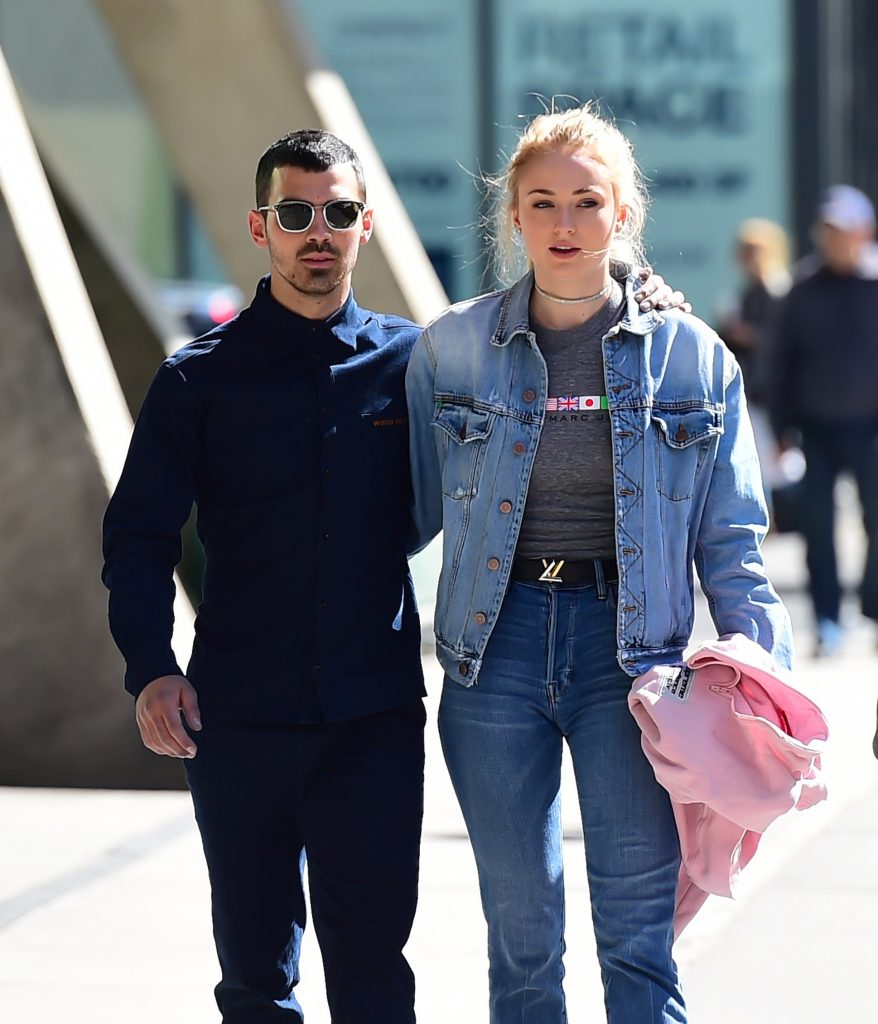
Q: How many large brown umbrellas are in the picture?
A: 0